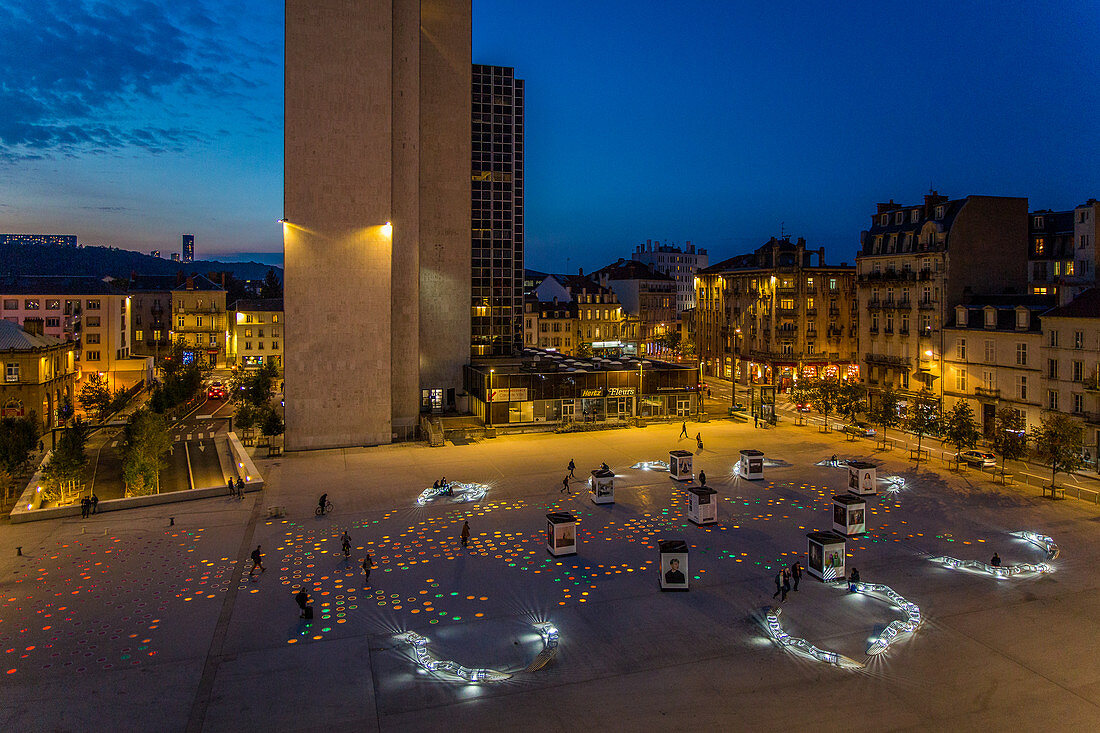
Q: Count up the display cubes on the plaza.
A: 9